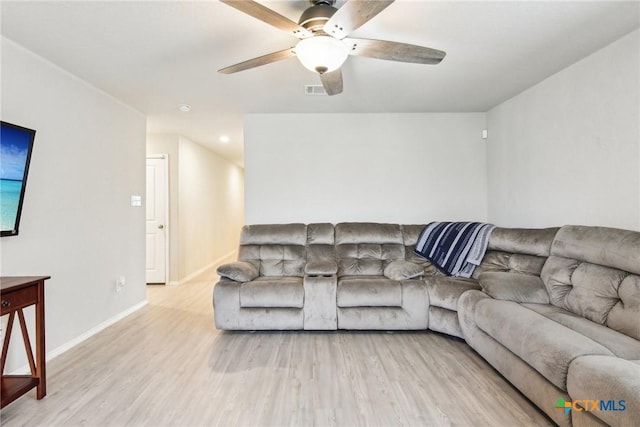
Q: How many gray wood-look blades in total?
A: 5